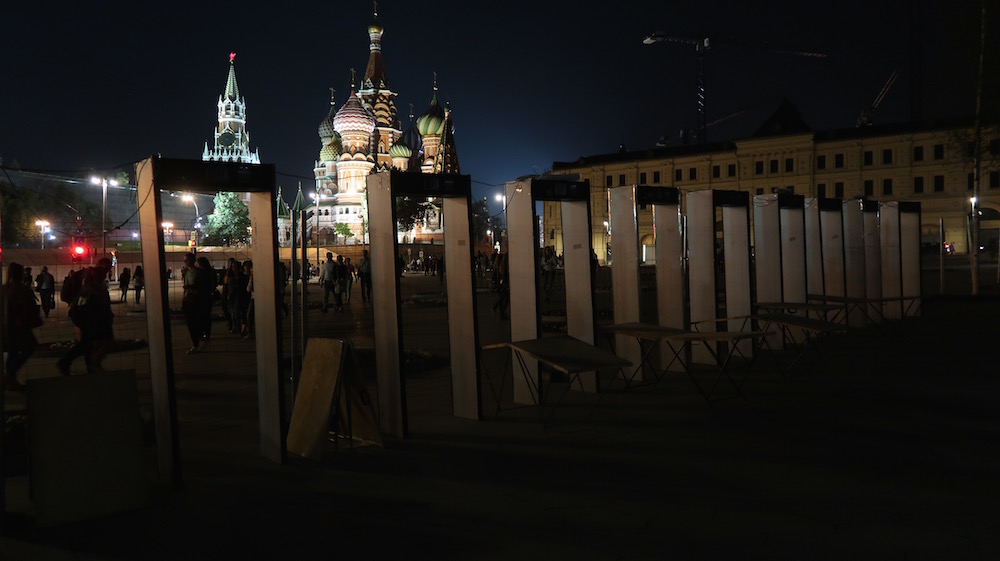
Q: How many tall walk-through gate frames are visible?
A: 9